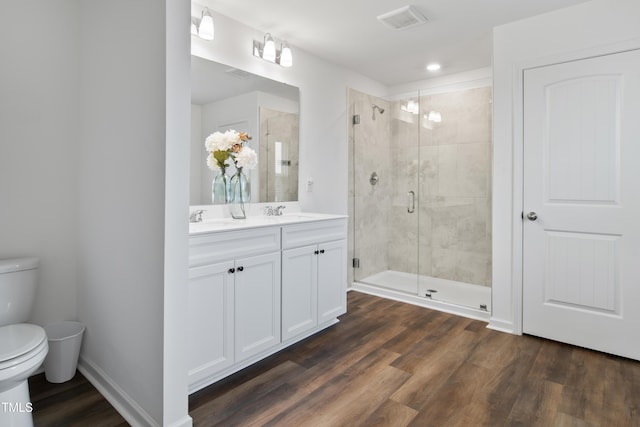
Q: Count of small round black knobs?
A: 4